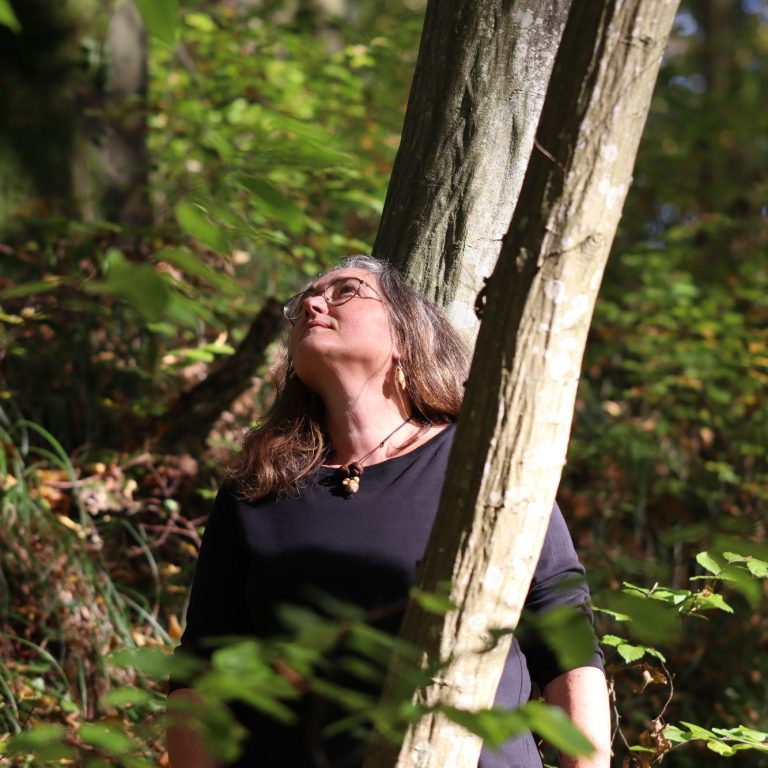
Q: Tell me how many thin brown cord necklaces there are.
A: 1